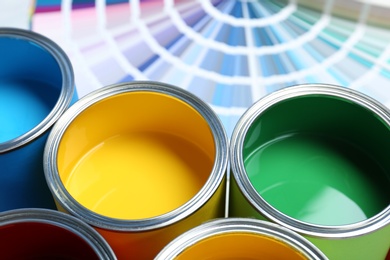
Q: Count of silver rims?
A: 5